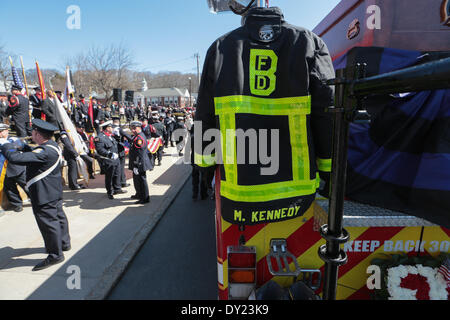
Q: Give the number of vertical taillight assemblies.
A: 1